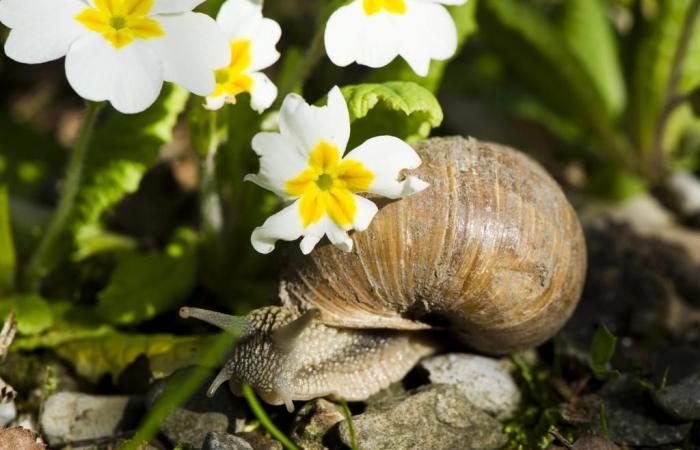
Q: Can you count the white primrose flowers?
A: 4